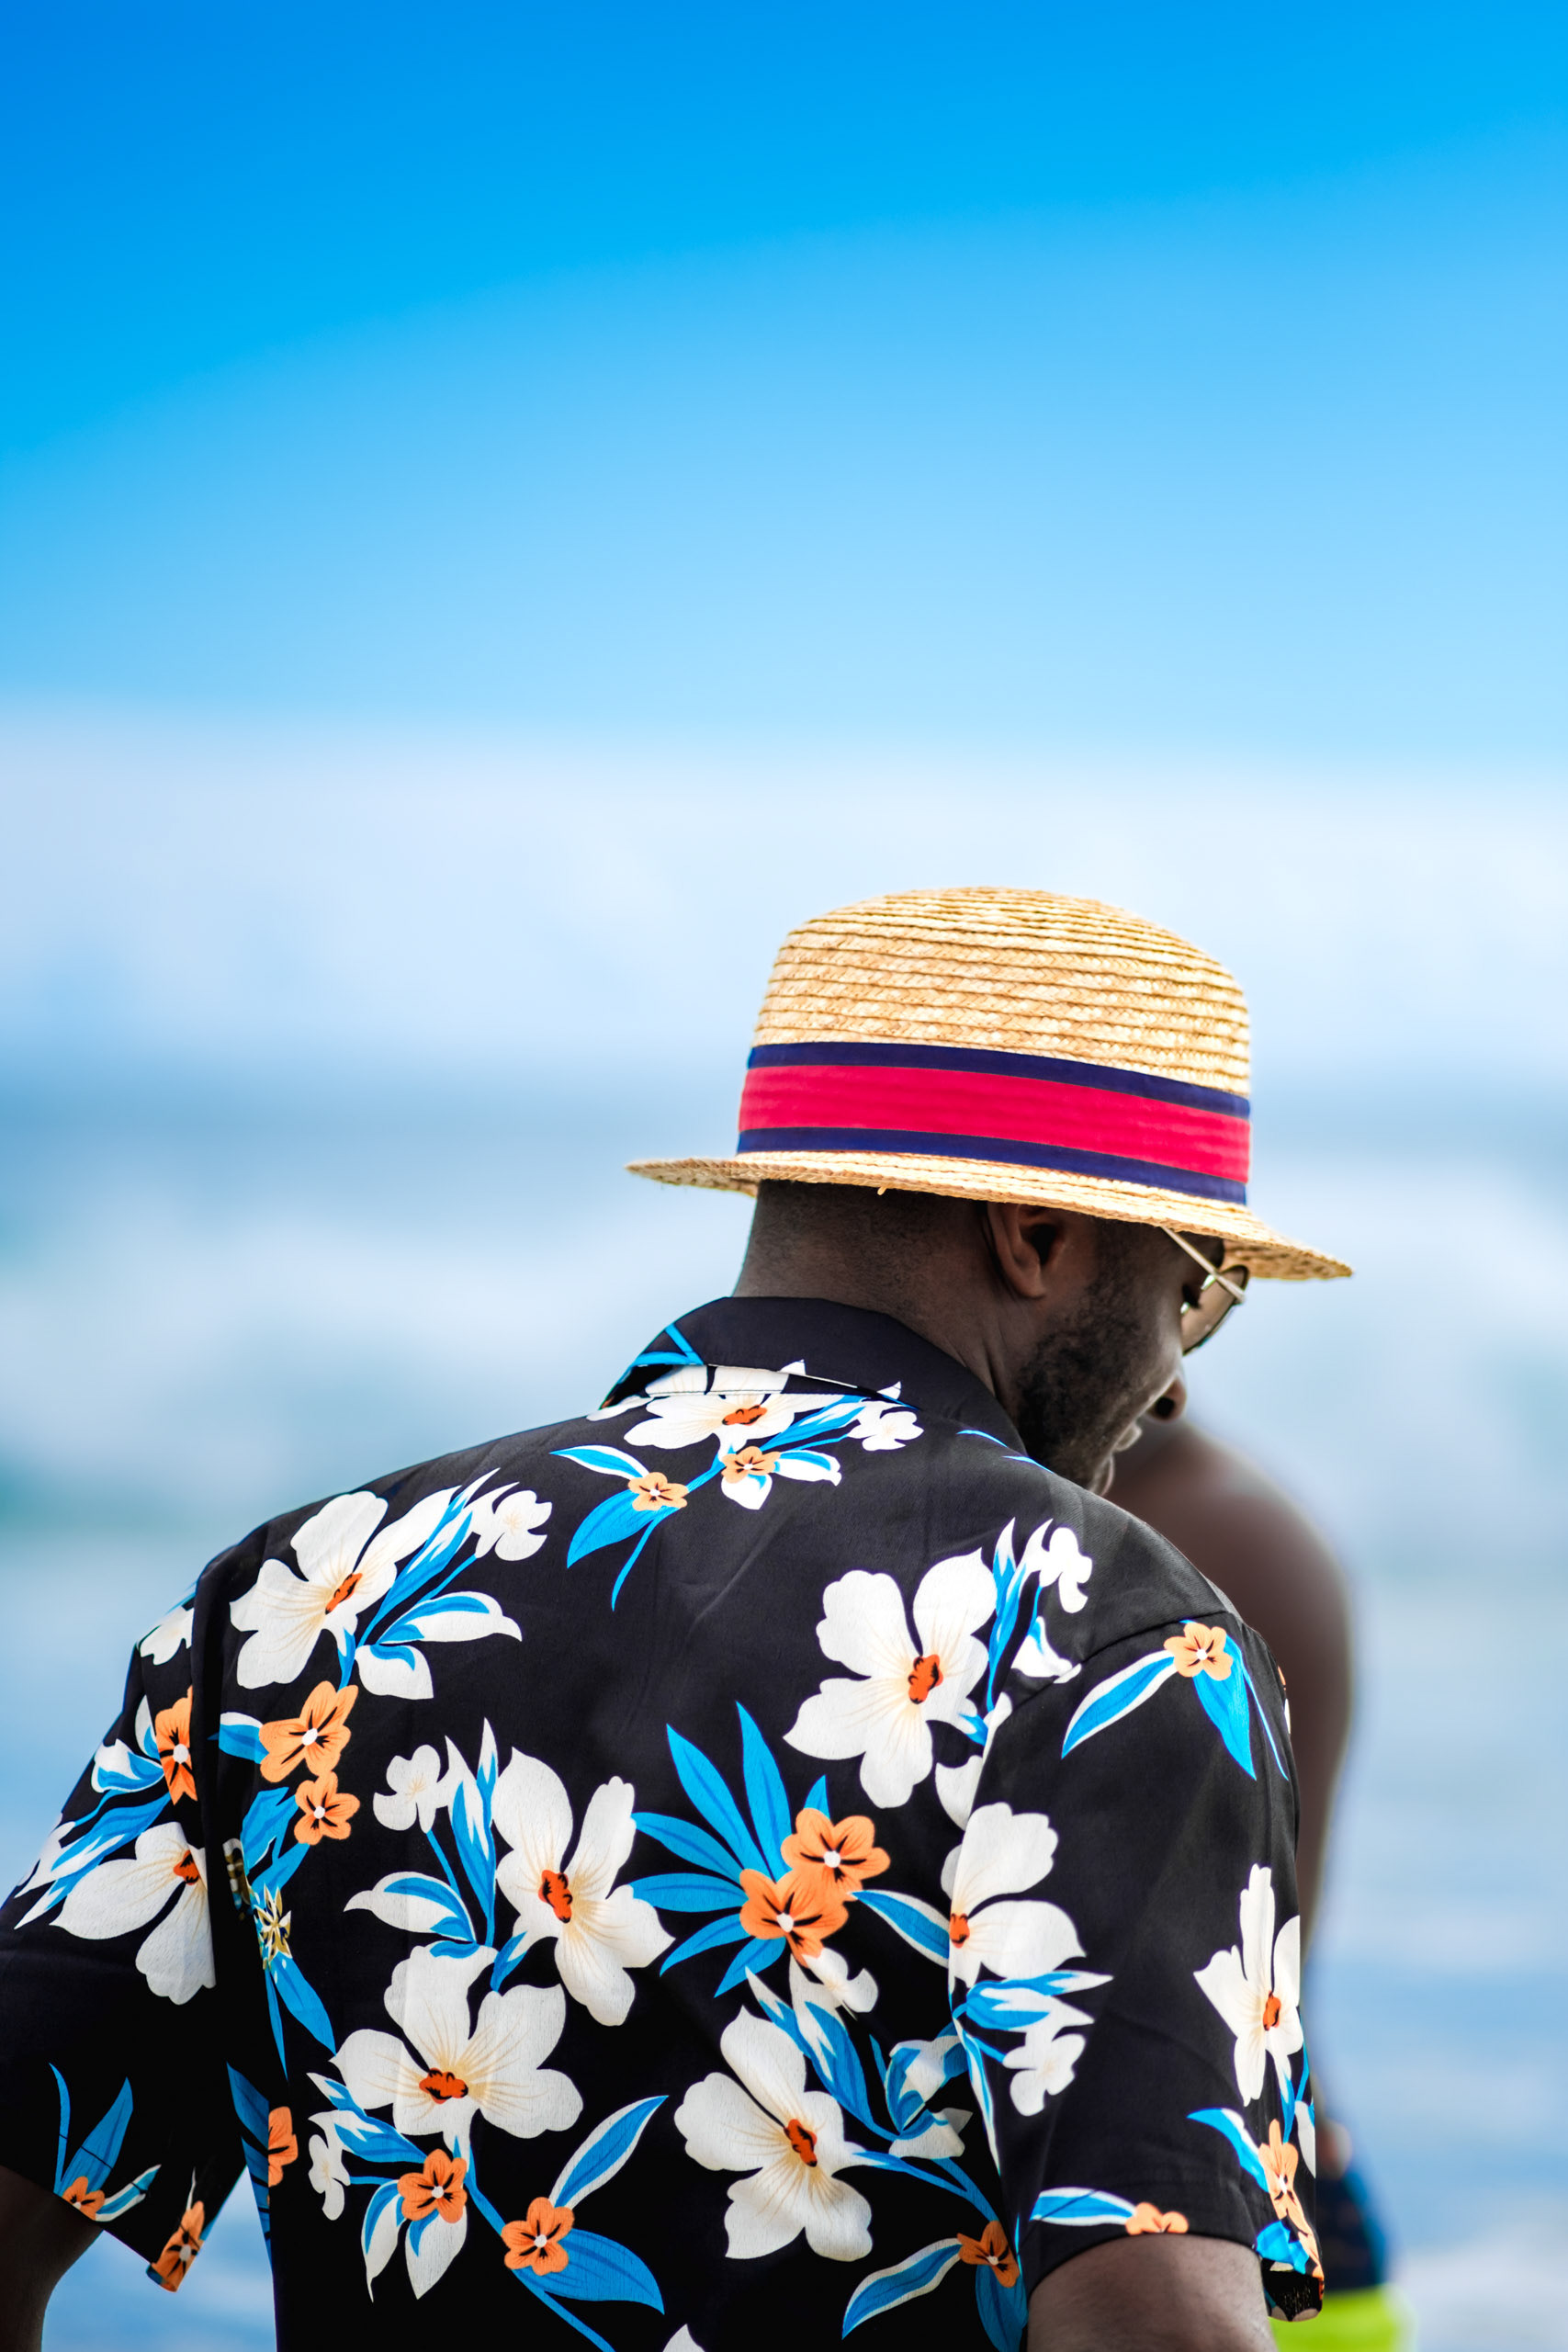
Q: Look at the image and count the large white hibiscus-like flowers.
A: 9